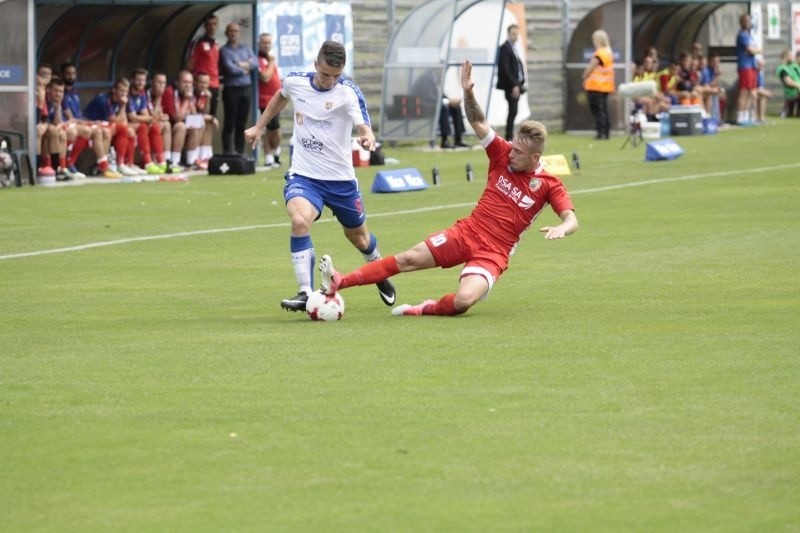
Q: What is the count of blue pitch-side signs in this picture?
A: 2